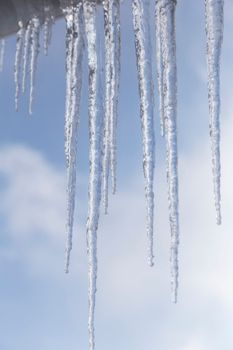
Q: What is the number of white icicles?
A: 13